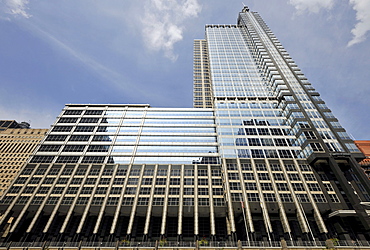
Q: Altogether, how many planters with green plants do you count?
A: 4